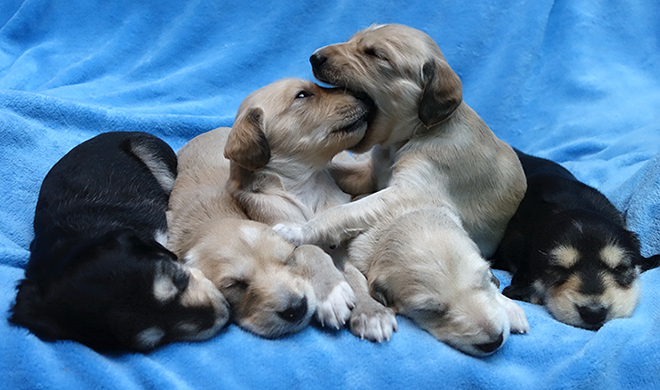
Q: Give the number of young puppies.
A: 6